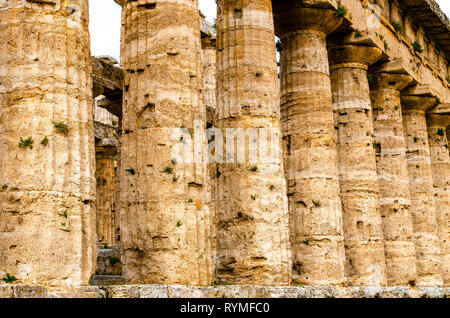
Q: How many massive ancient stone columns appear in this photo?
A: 8